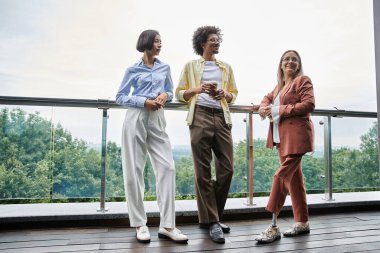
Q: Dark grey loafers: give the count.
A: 2